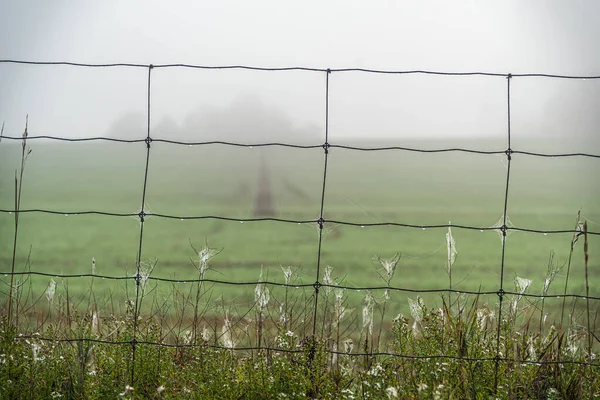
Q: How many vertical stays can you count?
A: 3